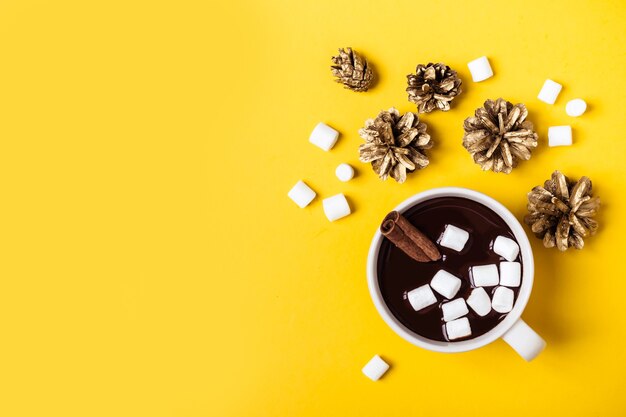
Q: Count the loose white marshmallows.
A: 9